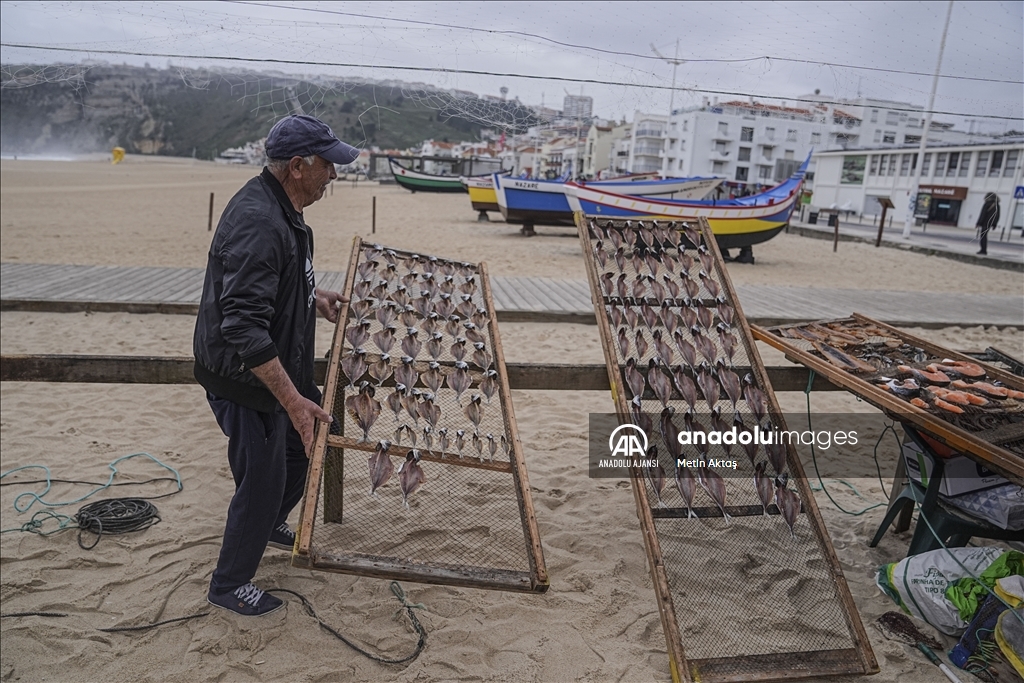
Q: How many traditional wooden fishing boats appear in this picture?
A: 4